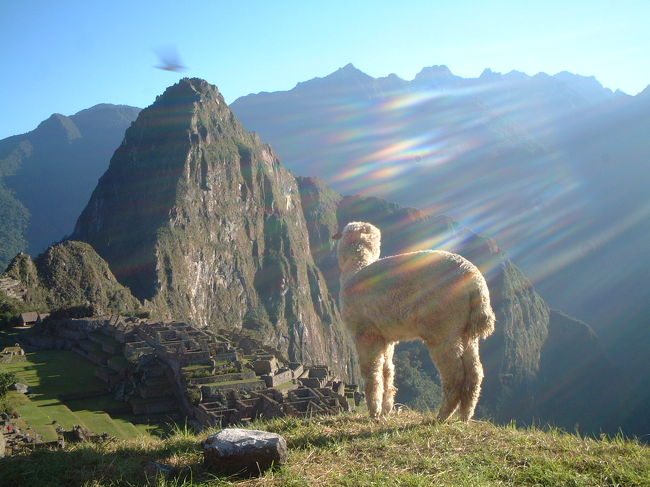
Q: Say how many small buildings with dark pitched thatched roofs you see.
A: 2